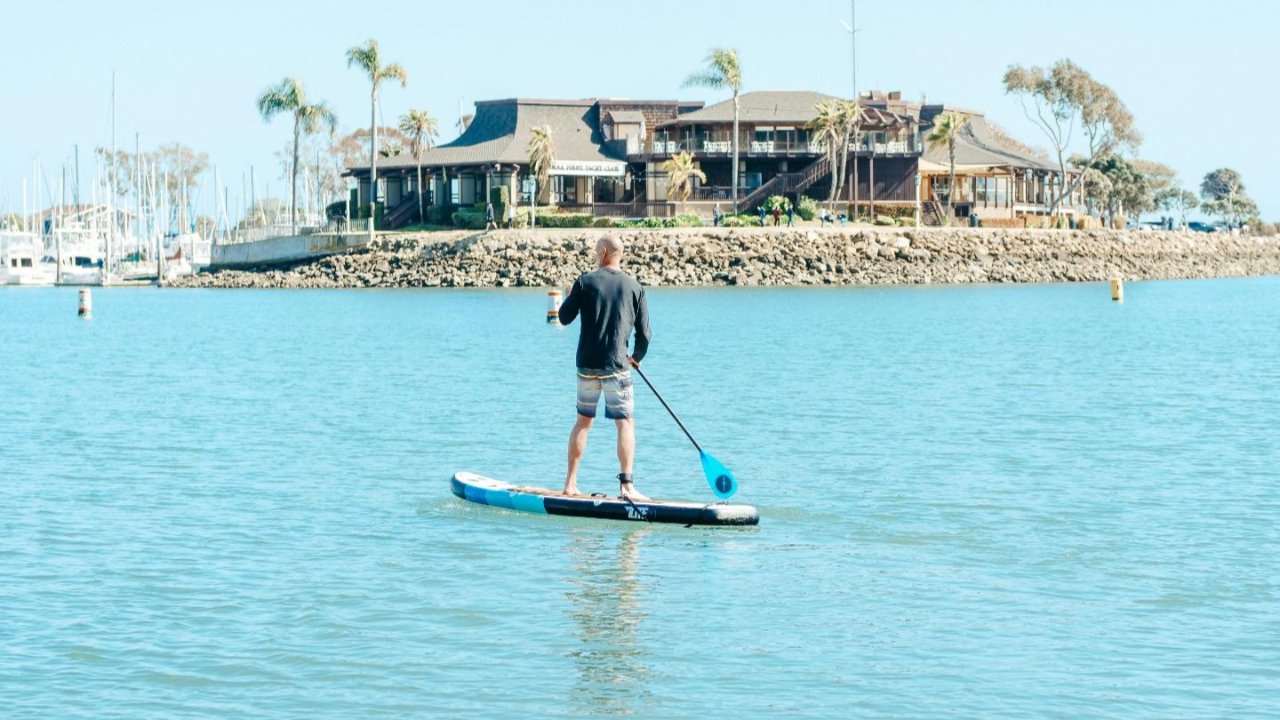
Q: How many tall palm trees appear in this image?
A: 3